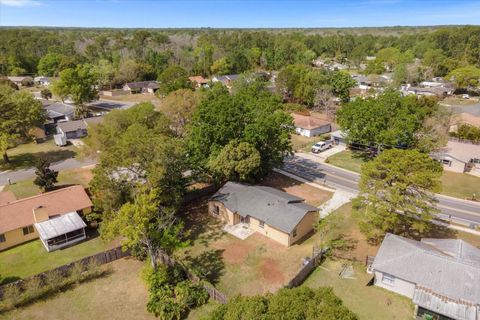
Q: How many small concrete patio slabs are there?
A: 1